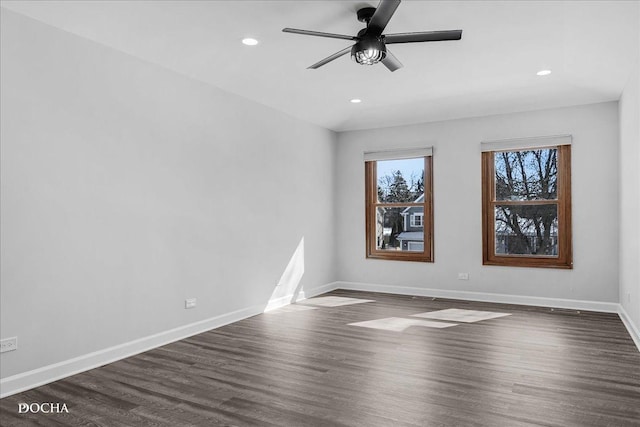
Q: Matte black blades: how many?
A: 5